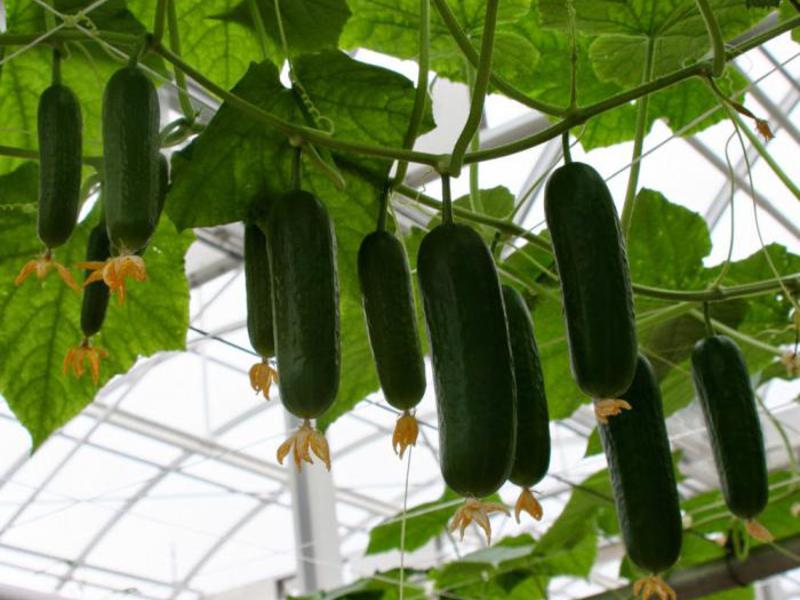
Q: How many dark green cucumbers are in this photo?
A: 12